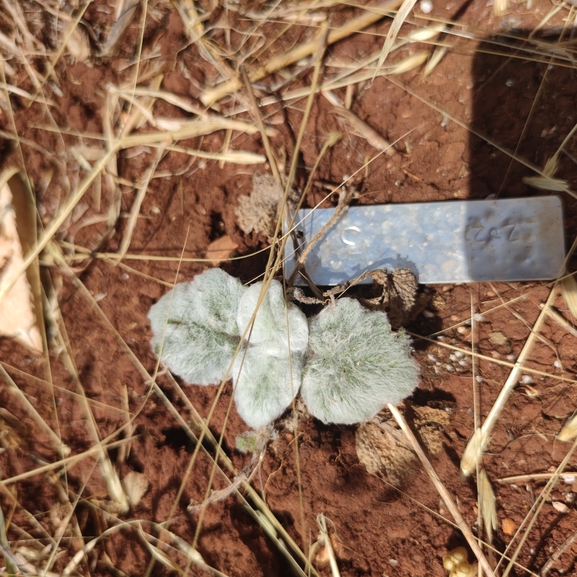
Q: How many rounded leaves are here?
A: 4